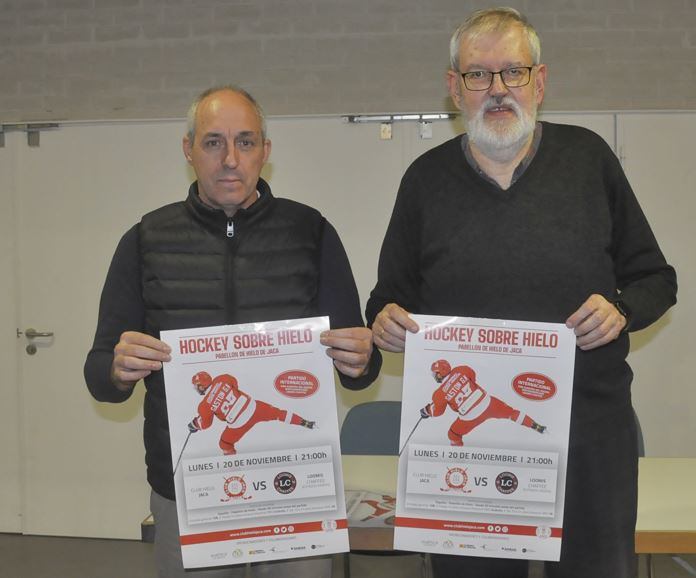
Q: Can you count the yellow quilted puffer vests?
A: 0